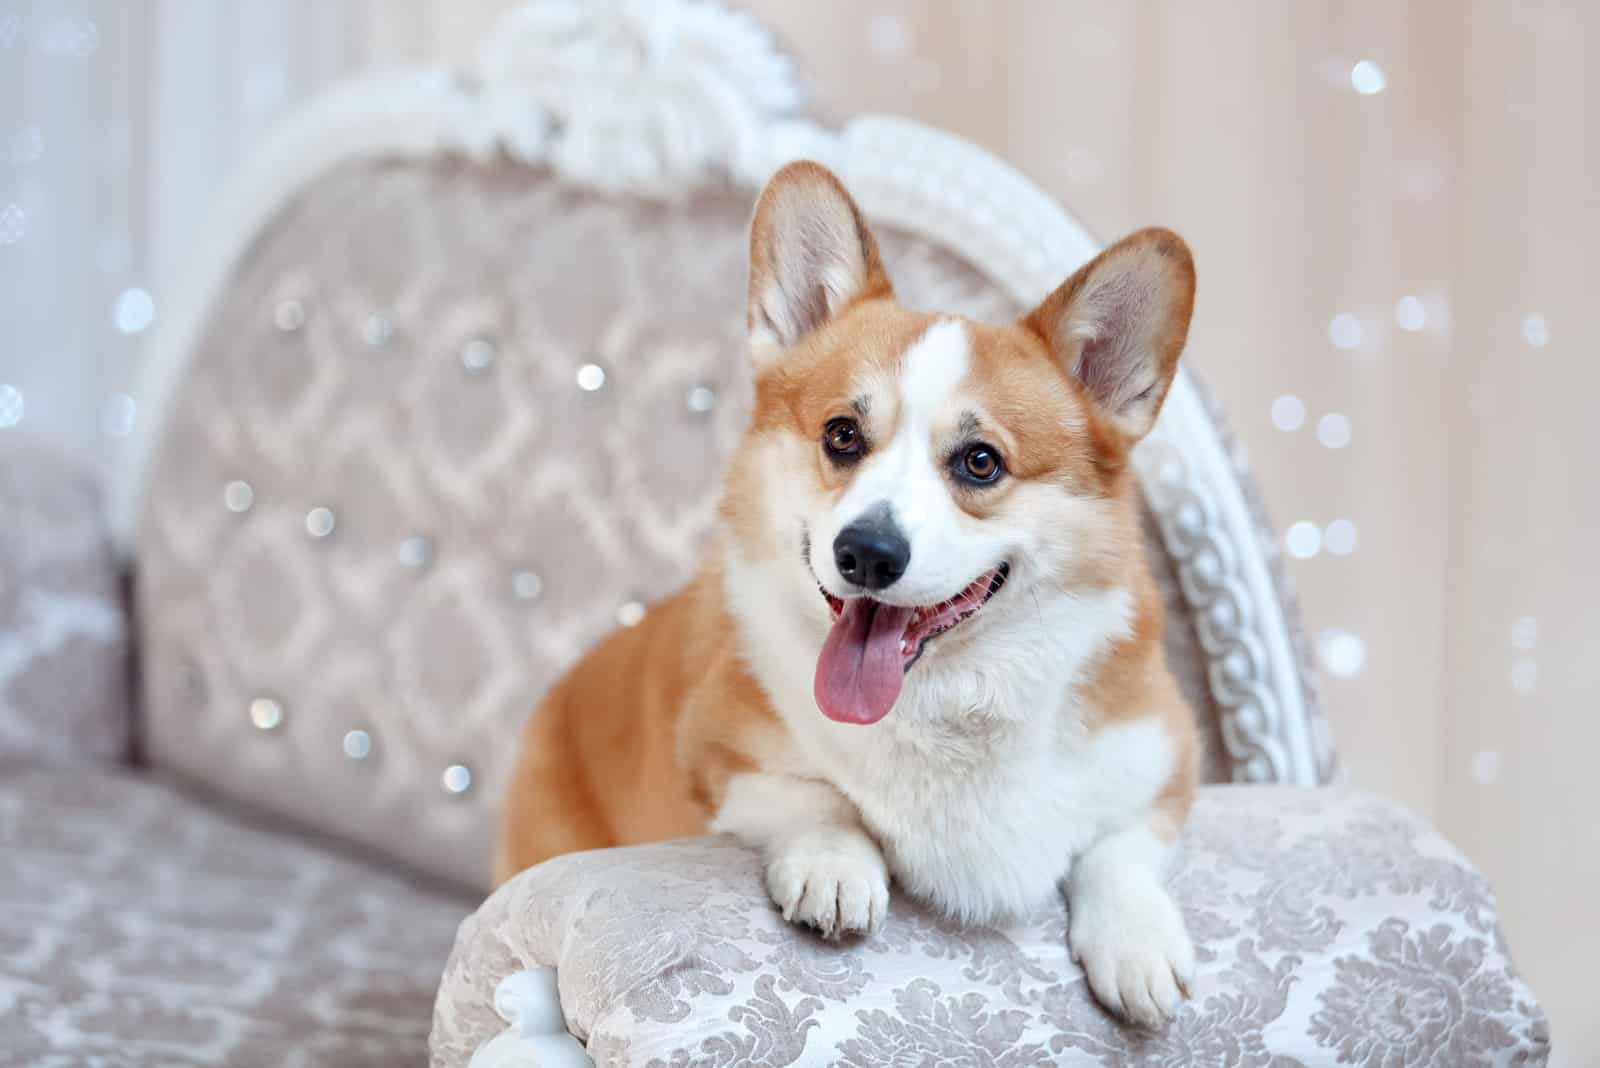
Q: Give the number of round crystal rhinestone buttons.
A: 13